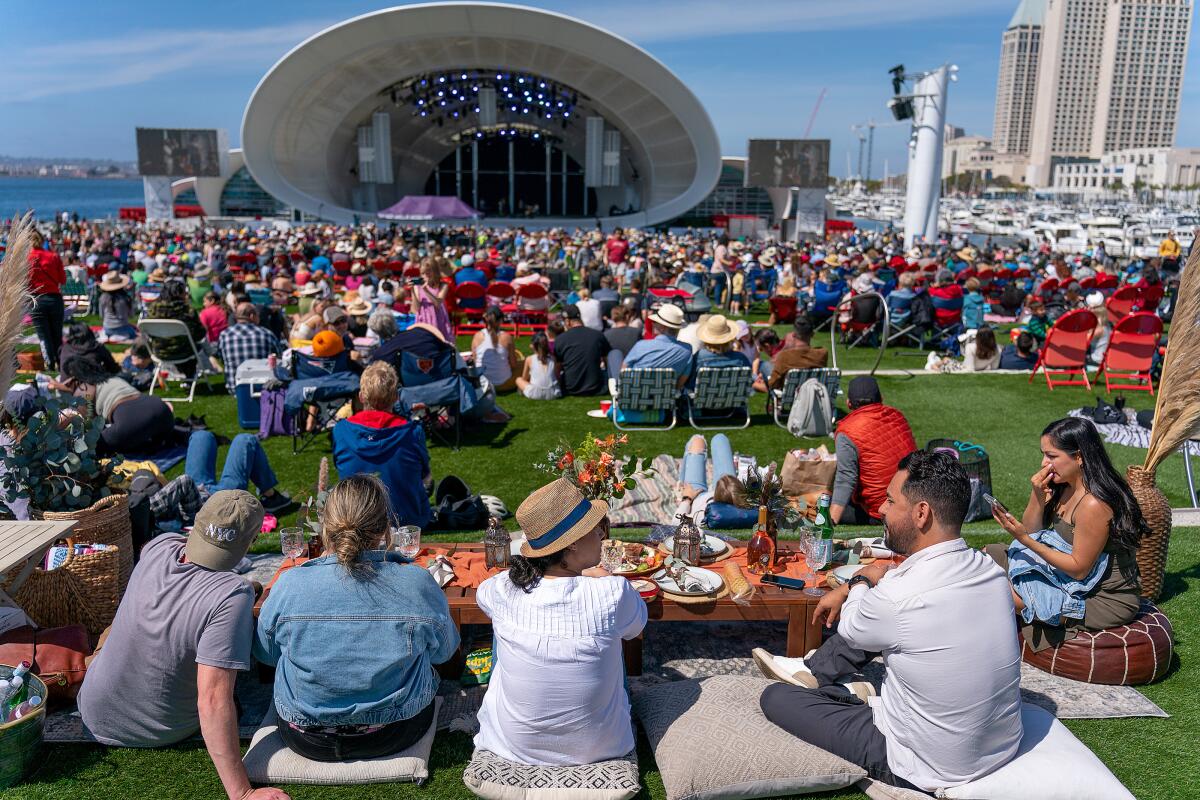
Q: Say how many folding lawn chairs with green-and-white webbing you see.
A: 3